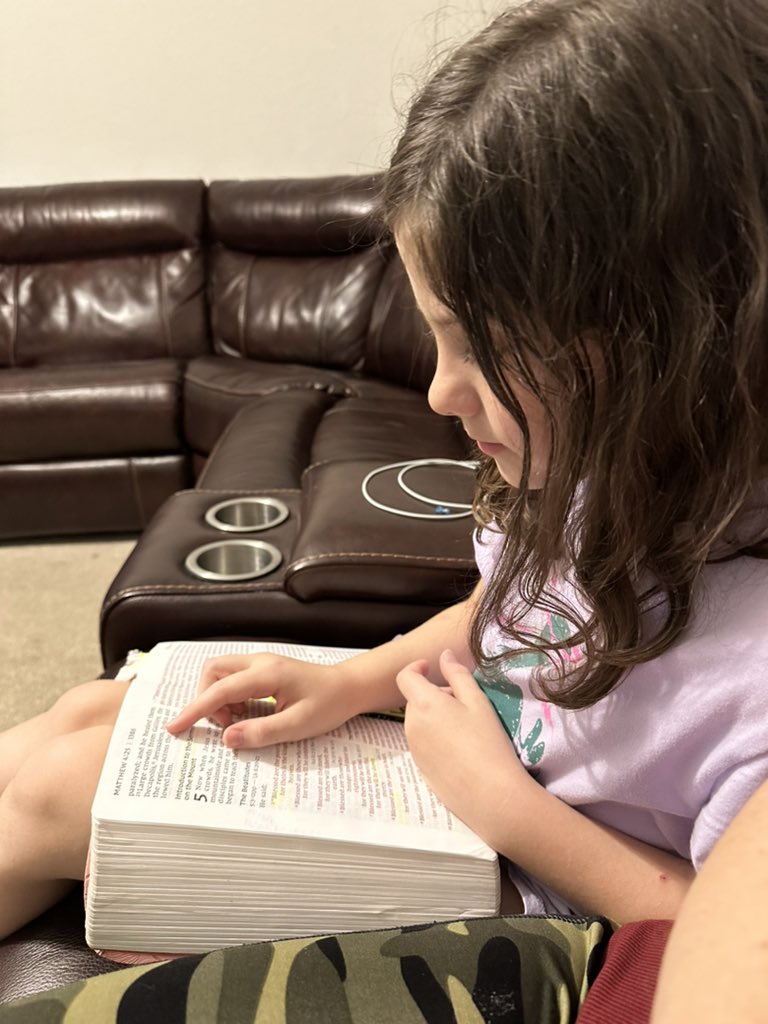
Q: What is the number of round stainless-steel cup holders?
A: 2